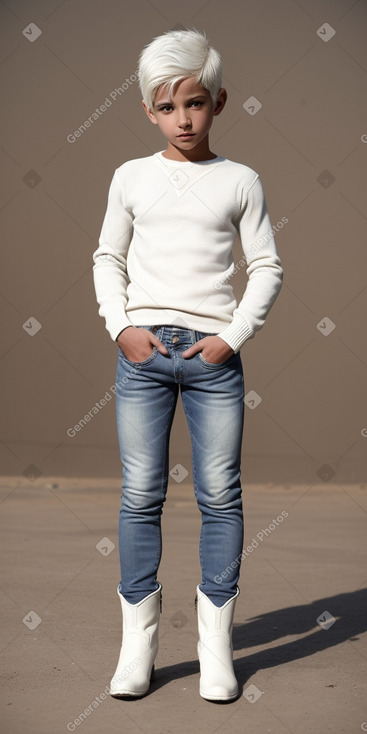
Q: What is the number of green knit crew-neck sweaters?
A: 0